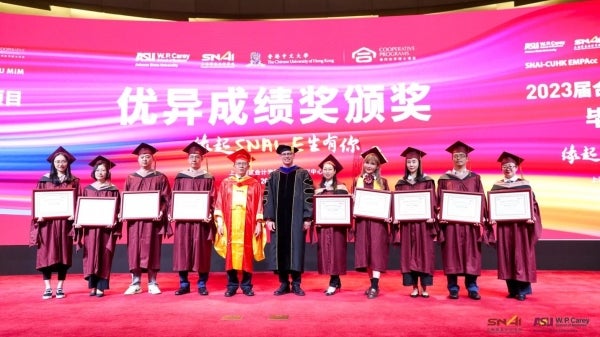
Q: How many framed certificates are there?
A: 9